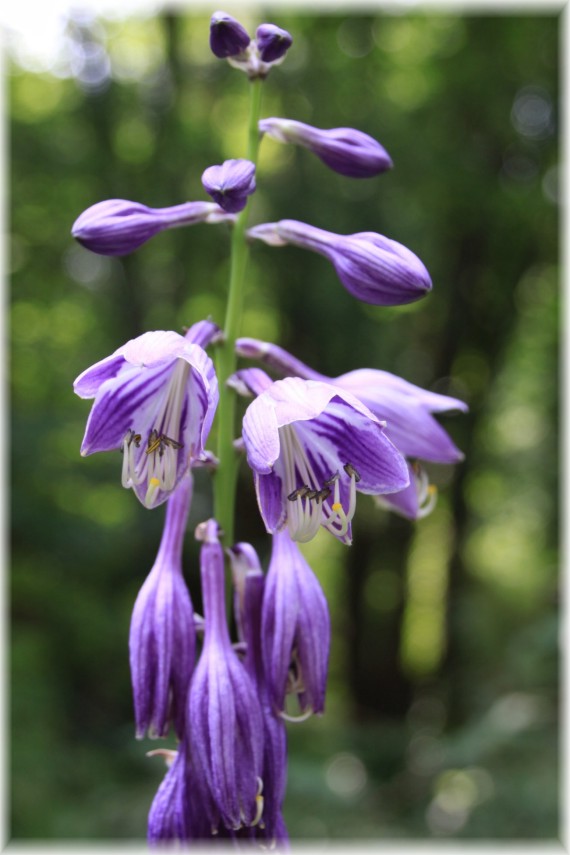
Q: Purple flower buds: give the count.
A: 6